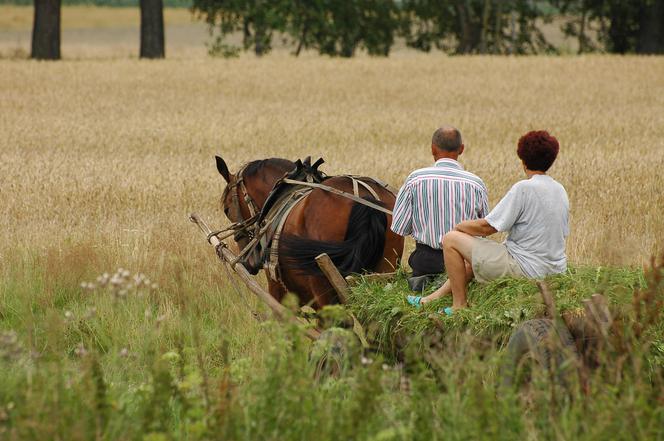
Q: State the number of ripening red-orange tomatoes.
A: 0